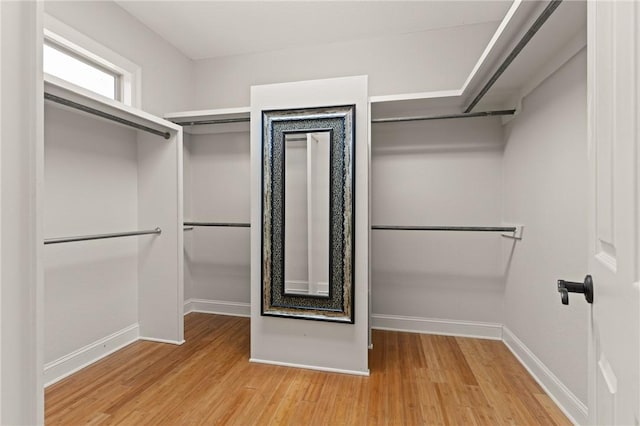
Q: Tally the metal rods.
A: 7